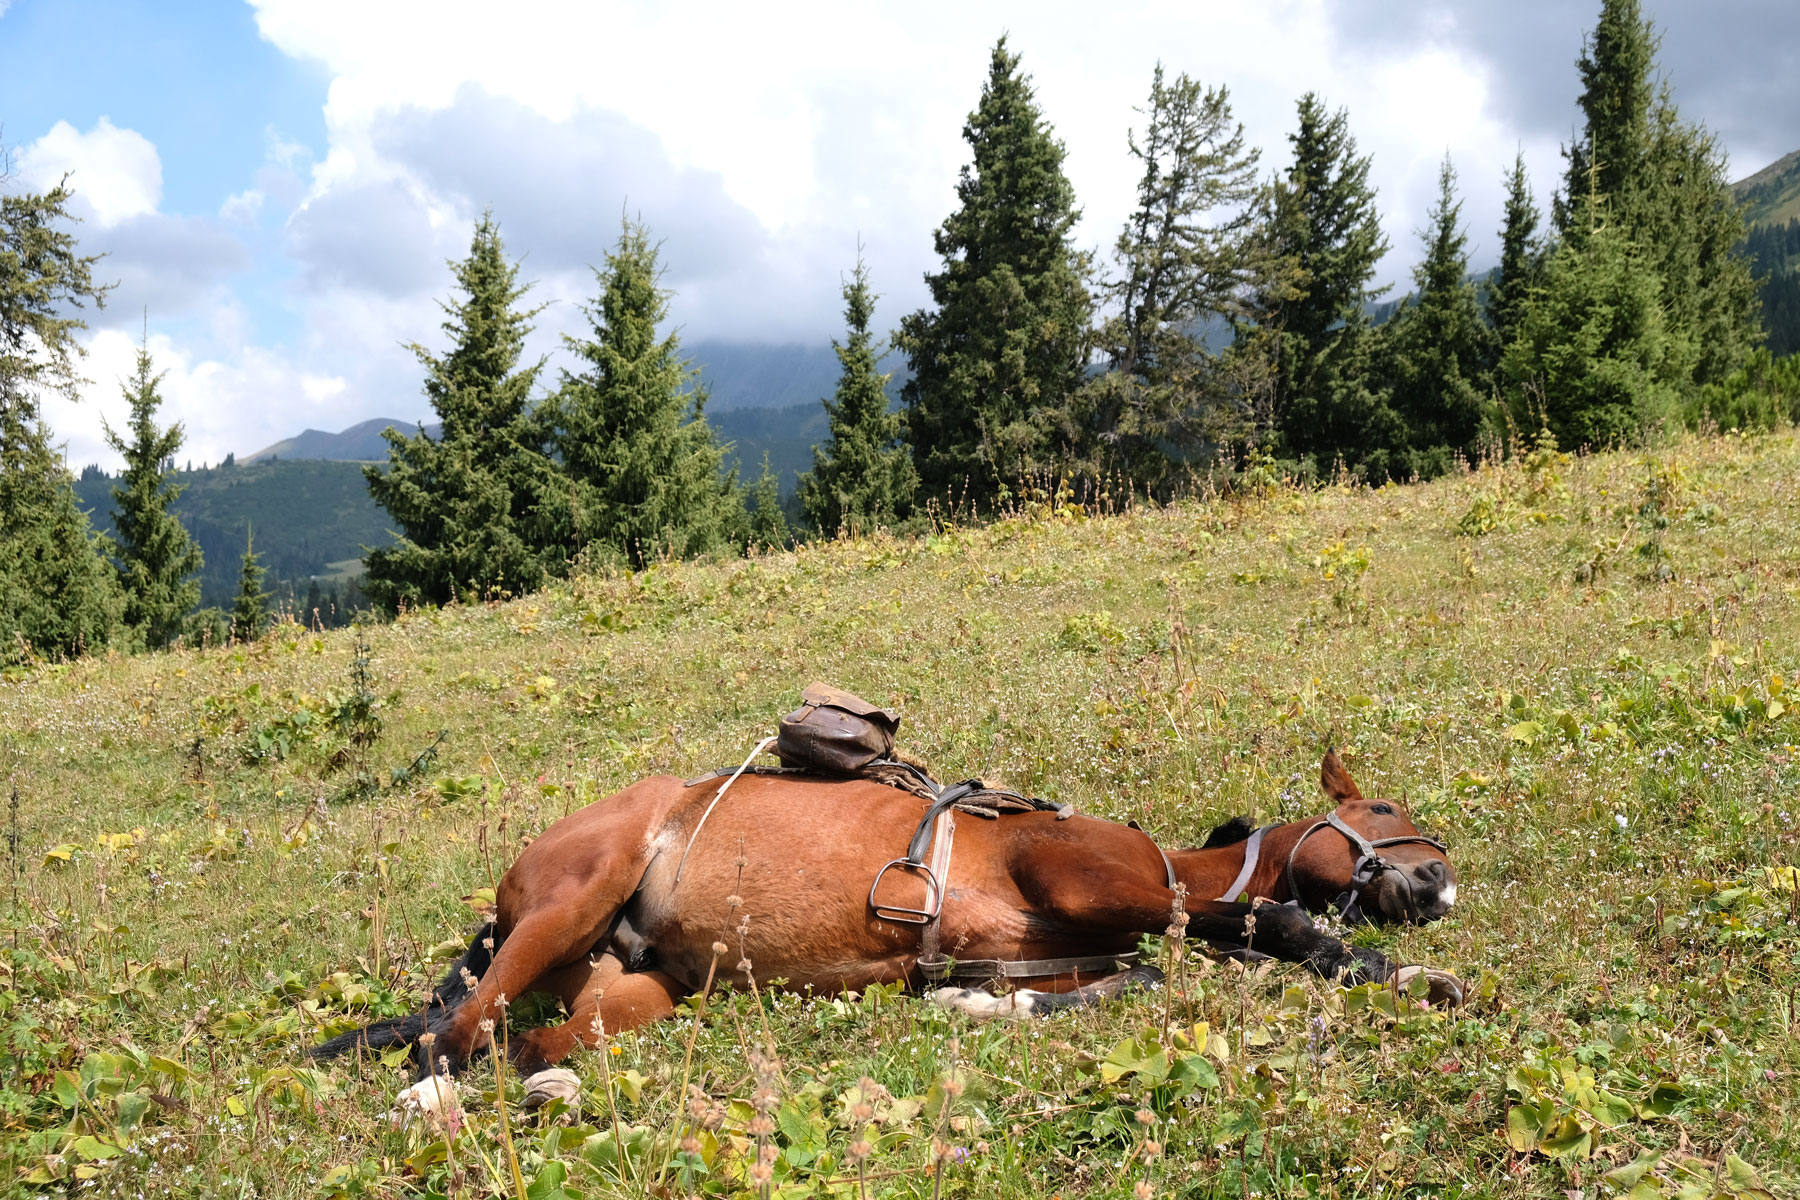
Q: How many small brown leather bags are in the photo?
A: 1